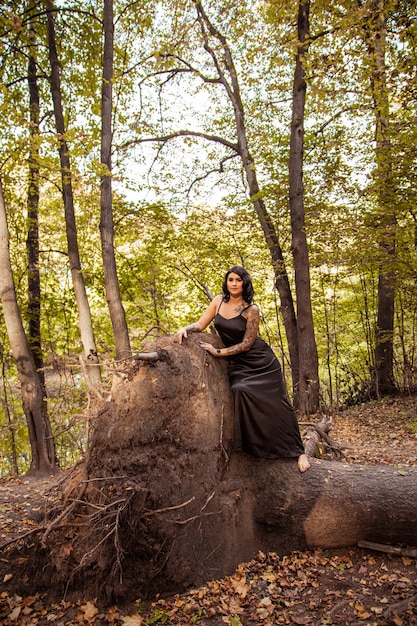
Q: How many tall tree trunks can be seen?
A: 7